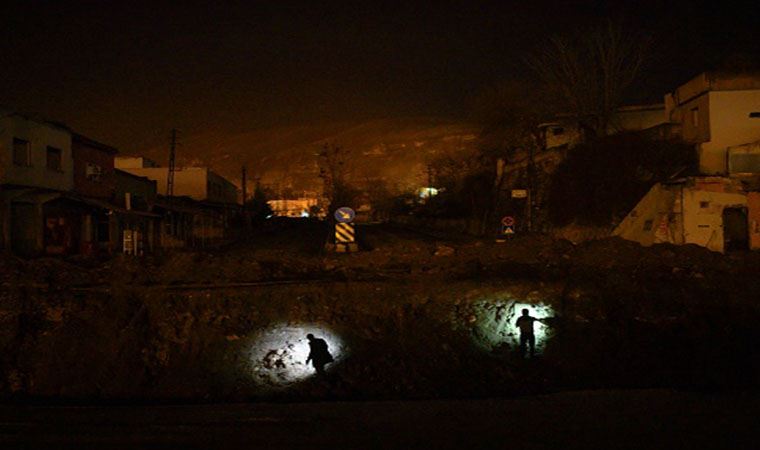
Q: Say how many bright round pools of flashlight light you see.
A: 2